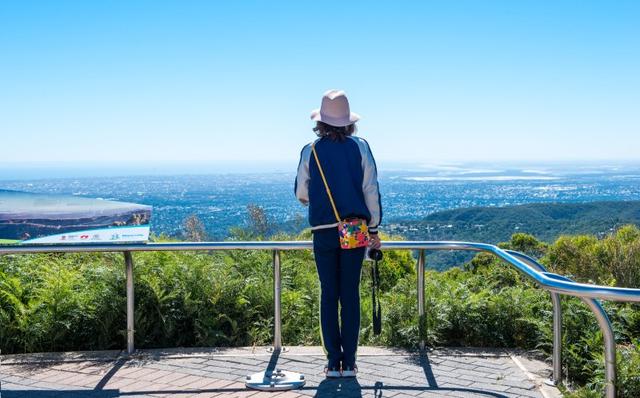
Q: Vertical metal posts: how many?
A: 5